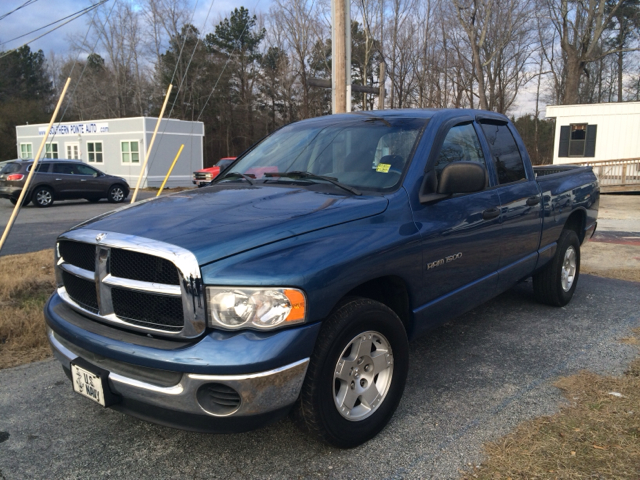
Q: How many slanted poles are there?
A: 3